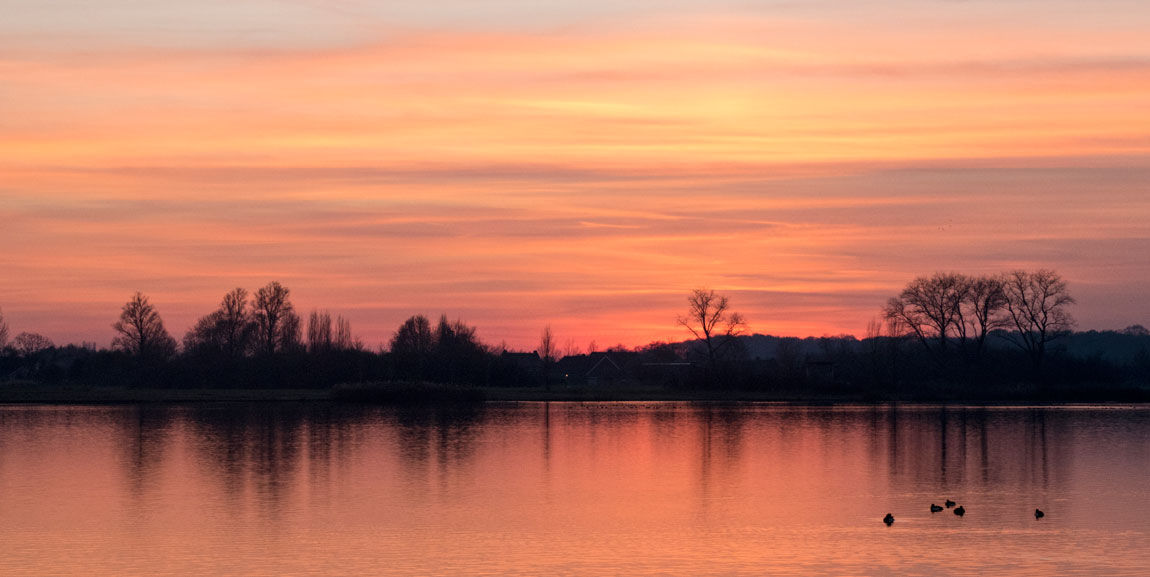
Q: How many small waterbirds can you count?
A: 5